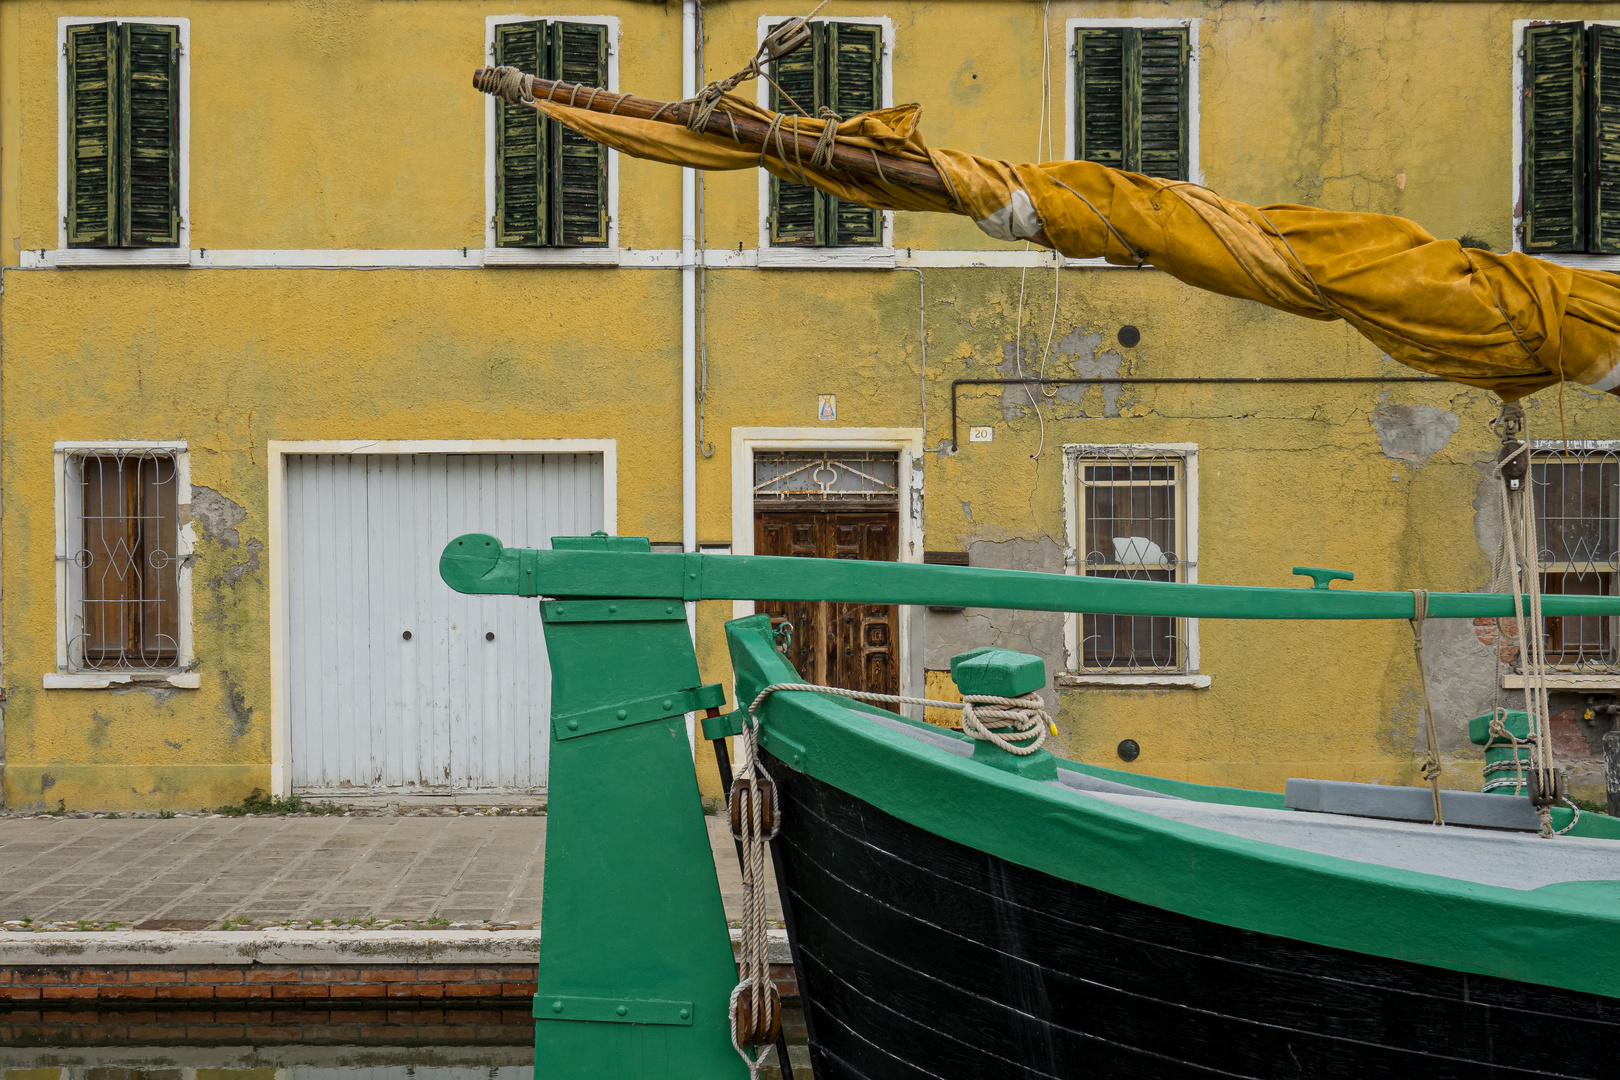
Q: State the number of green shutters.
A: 10